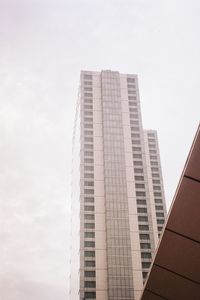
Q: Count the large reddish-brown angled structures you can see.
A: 1